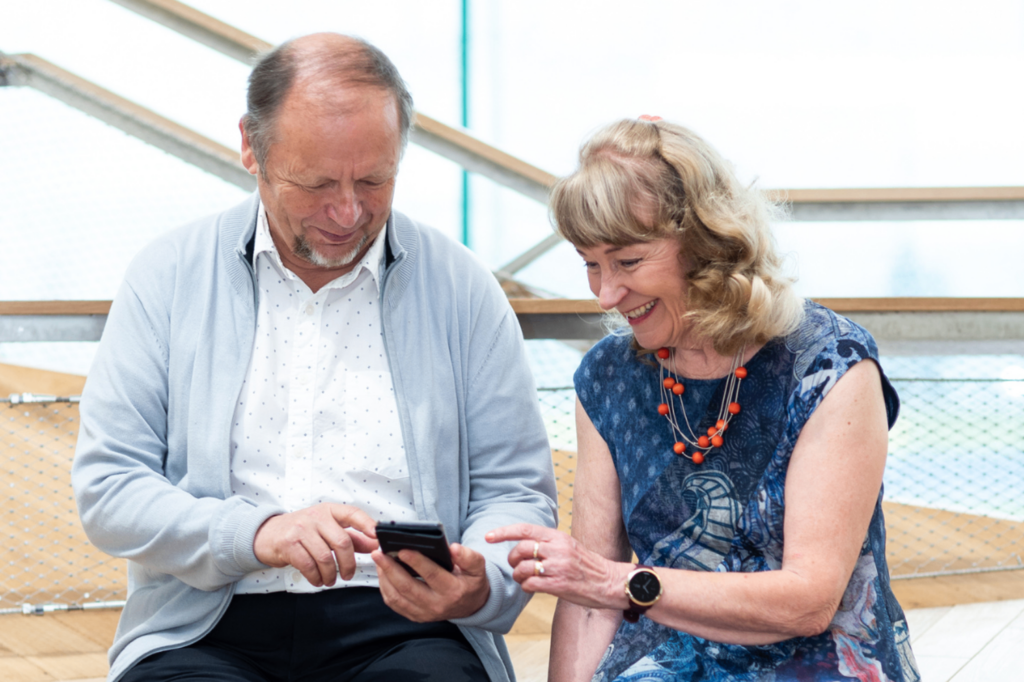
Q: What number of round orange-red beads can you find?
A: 12